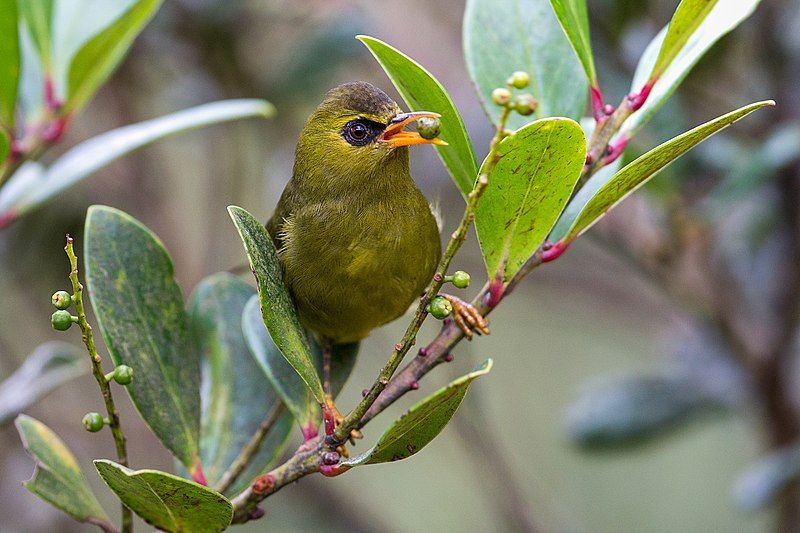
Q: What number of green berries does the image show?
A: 10